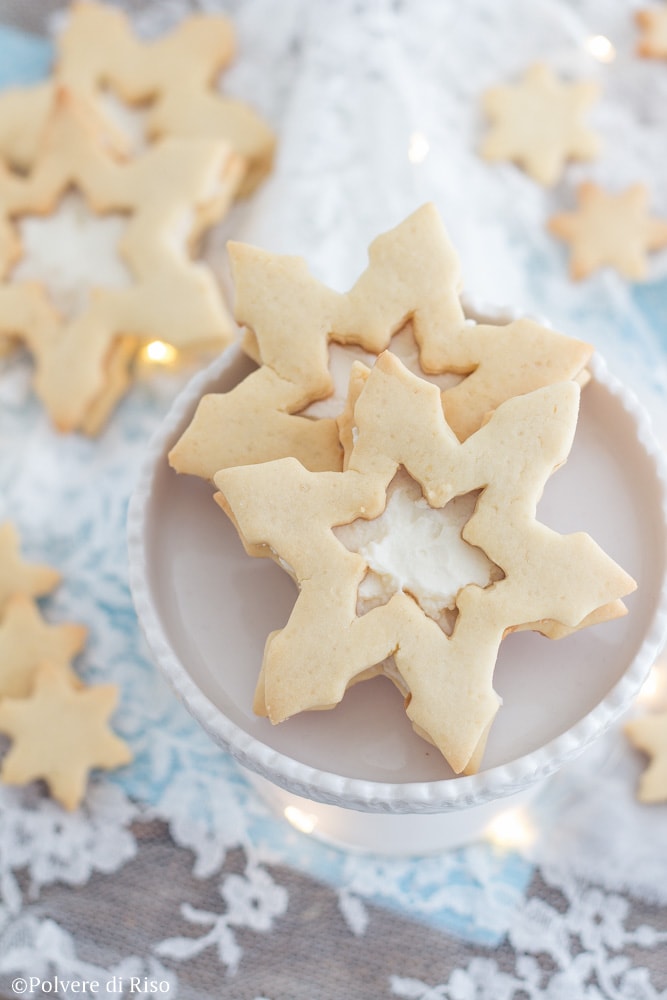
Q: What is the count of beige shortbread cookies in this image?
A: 11